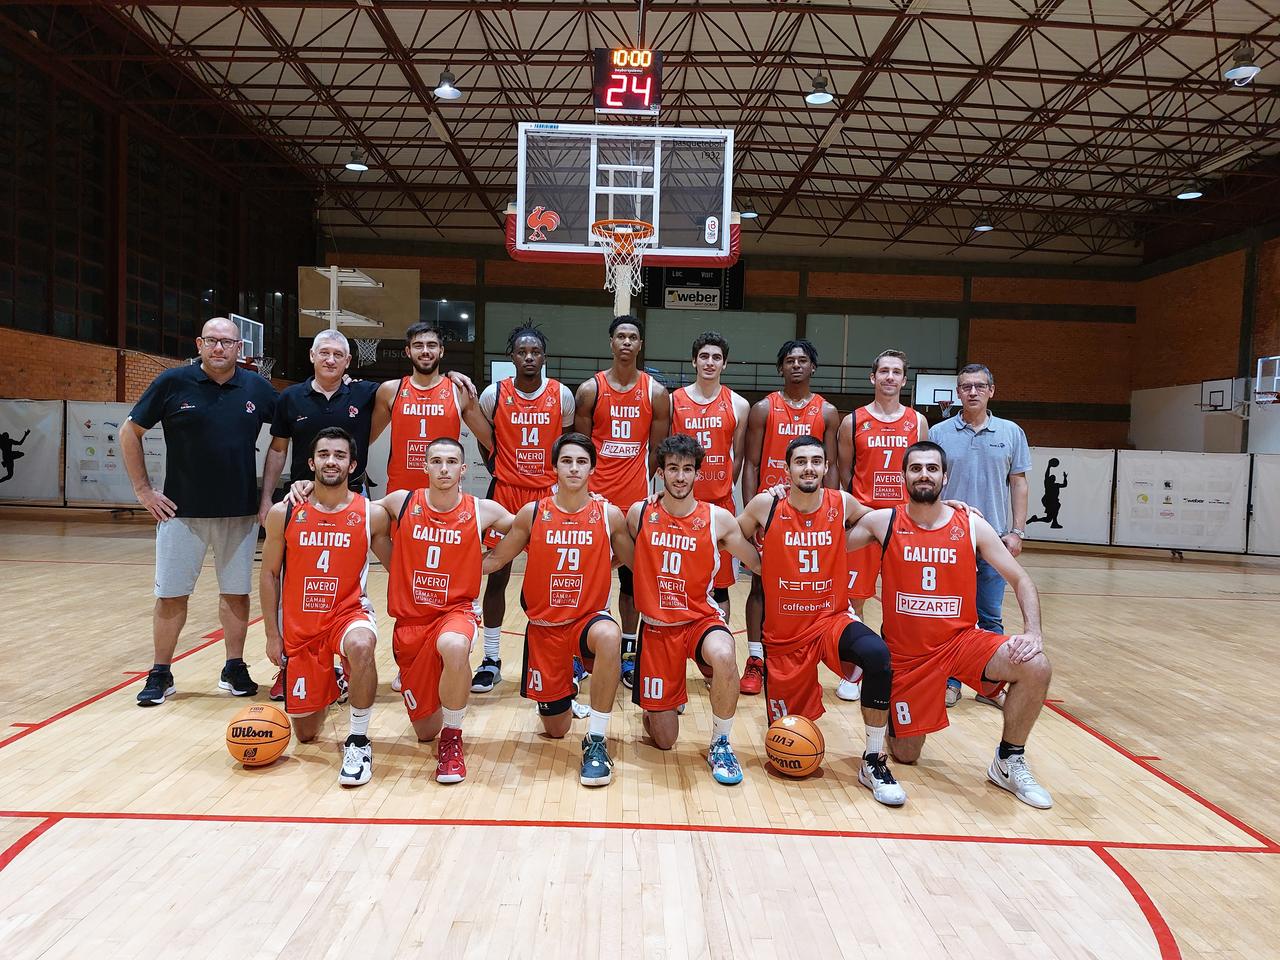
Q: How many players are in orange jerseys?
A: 12